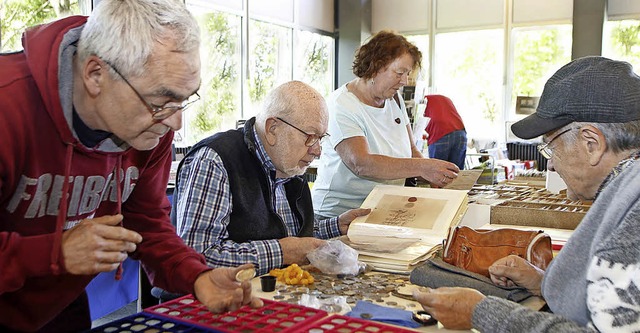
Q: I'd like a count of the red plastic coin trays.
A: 2